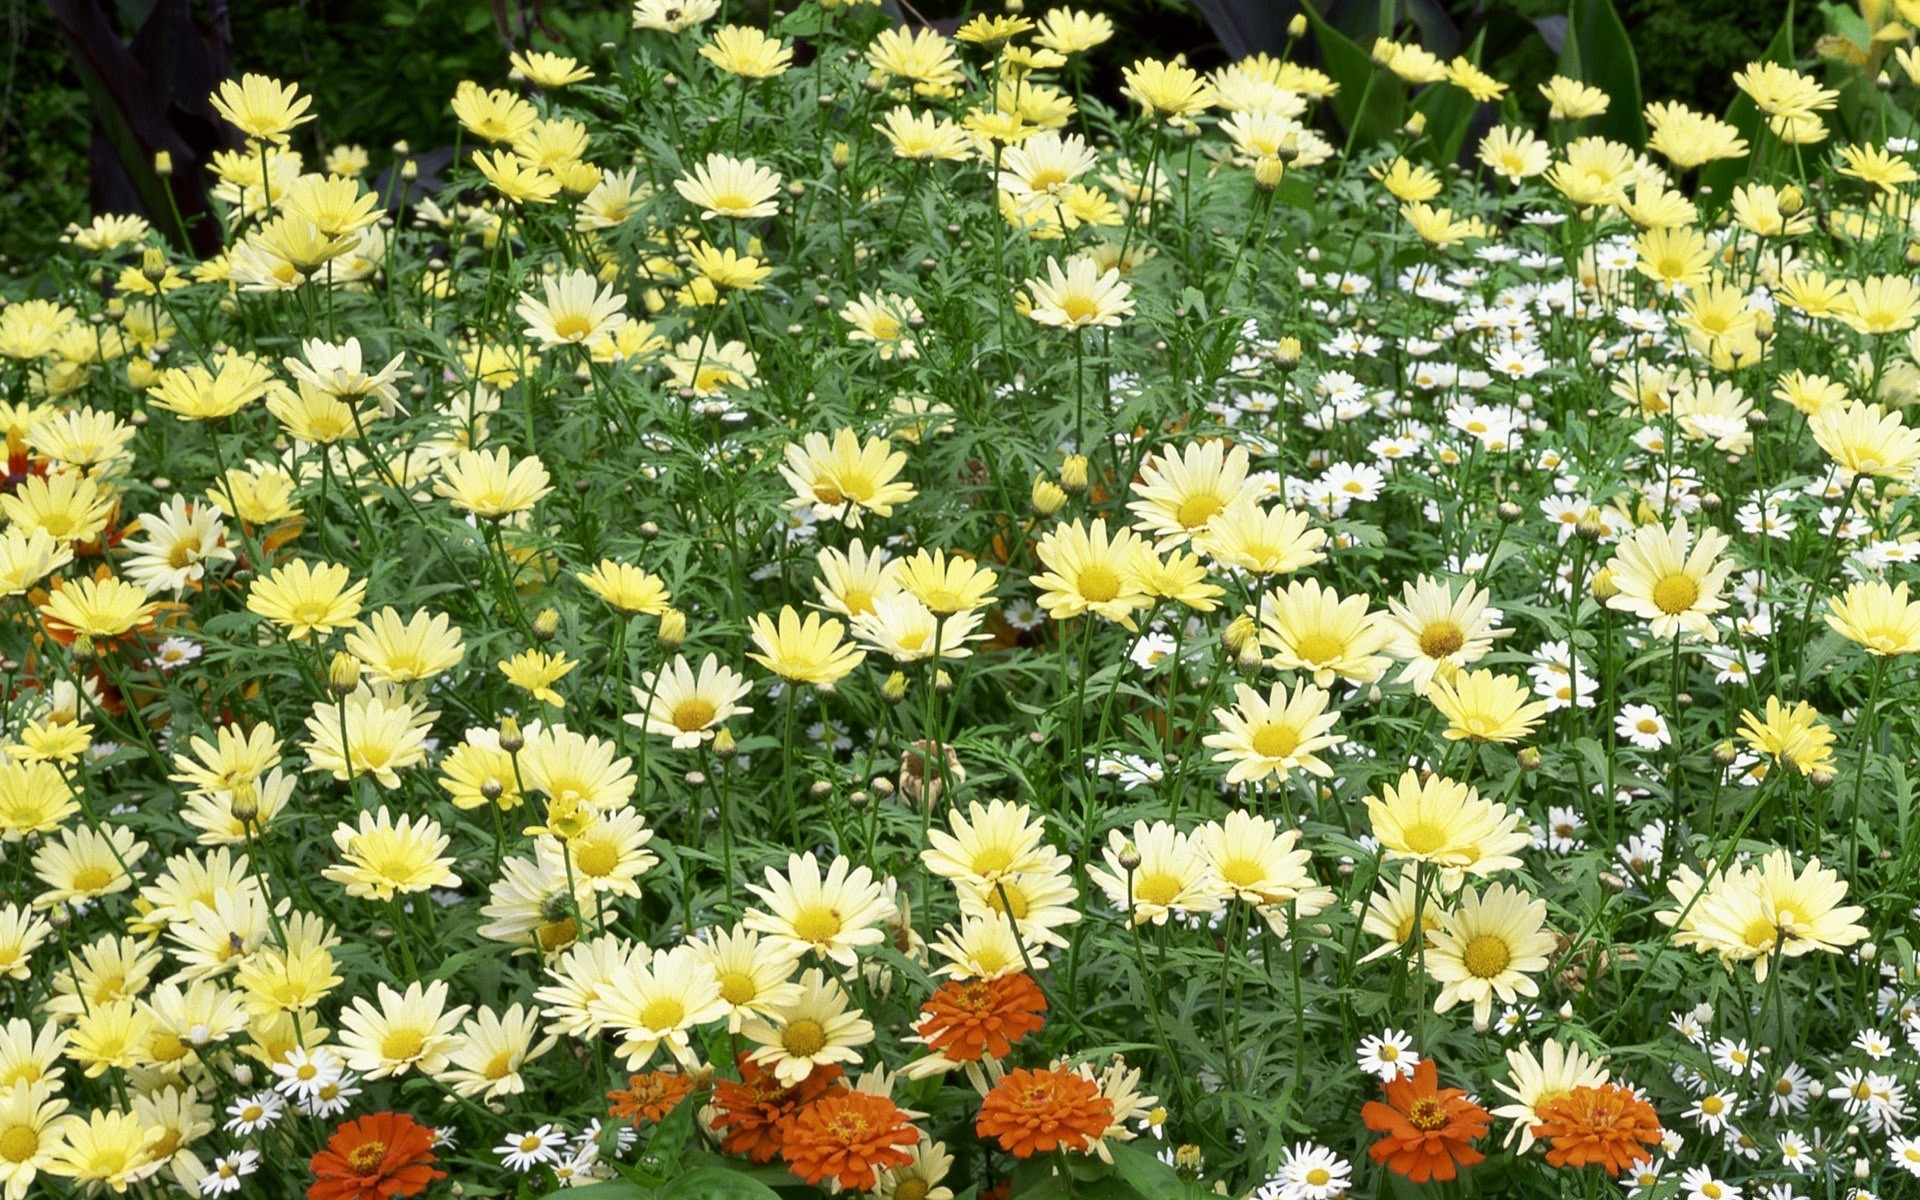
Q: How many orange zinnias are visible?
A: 8